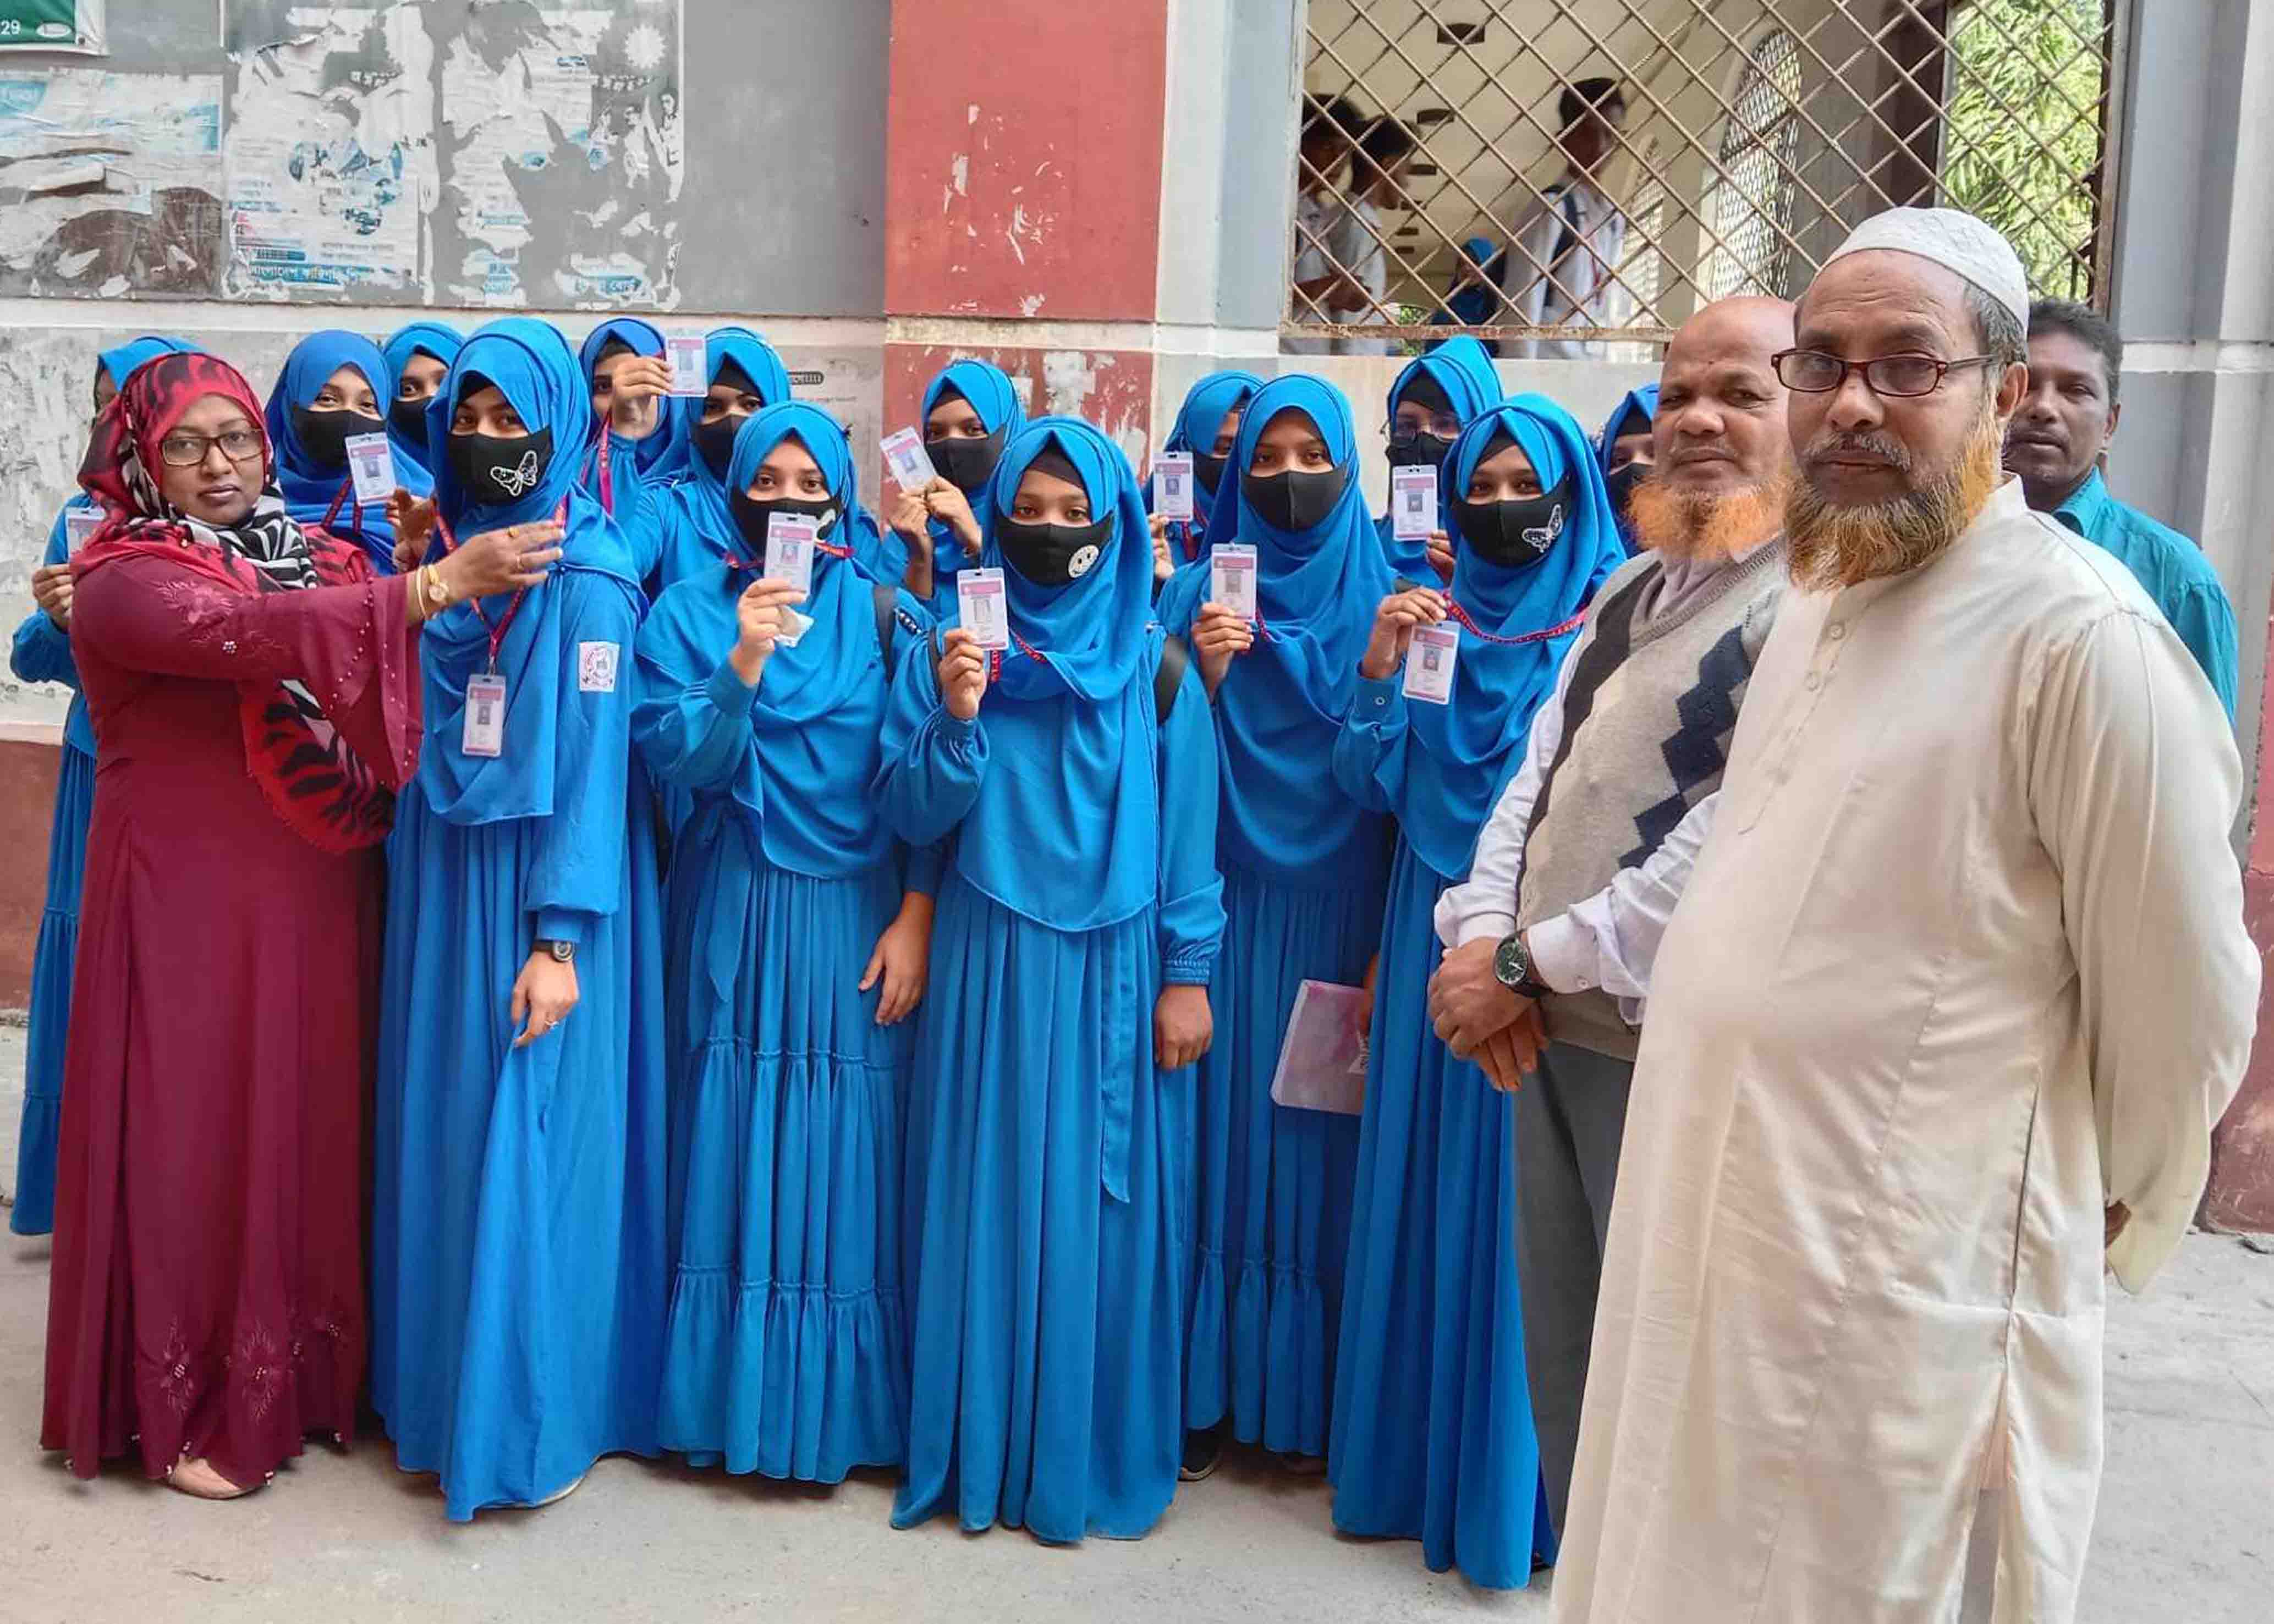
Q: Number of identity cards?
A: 11